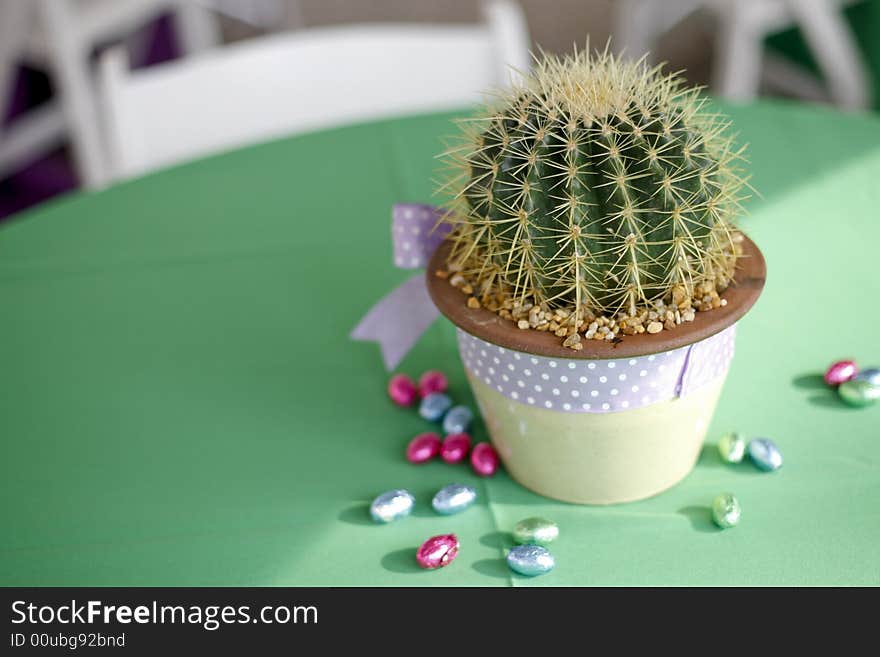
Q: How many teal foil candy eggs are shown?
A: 7